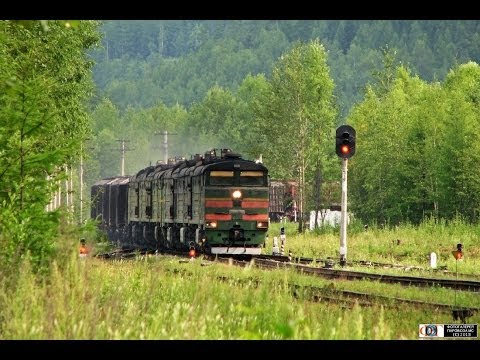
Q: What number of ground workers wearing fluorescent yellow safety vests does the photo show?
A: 0